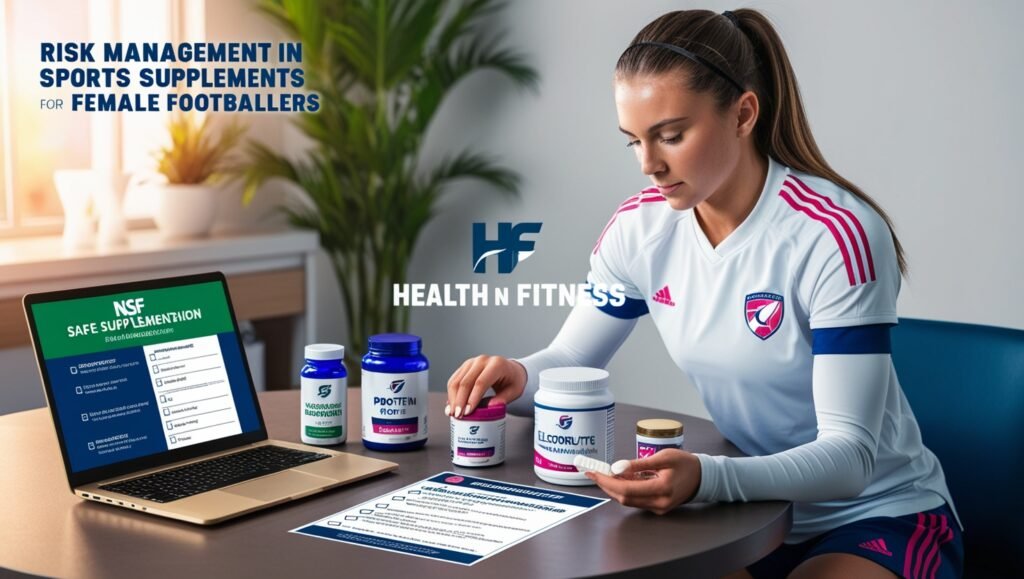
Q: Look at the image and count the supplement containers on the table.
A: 5